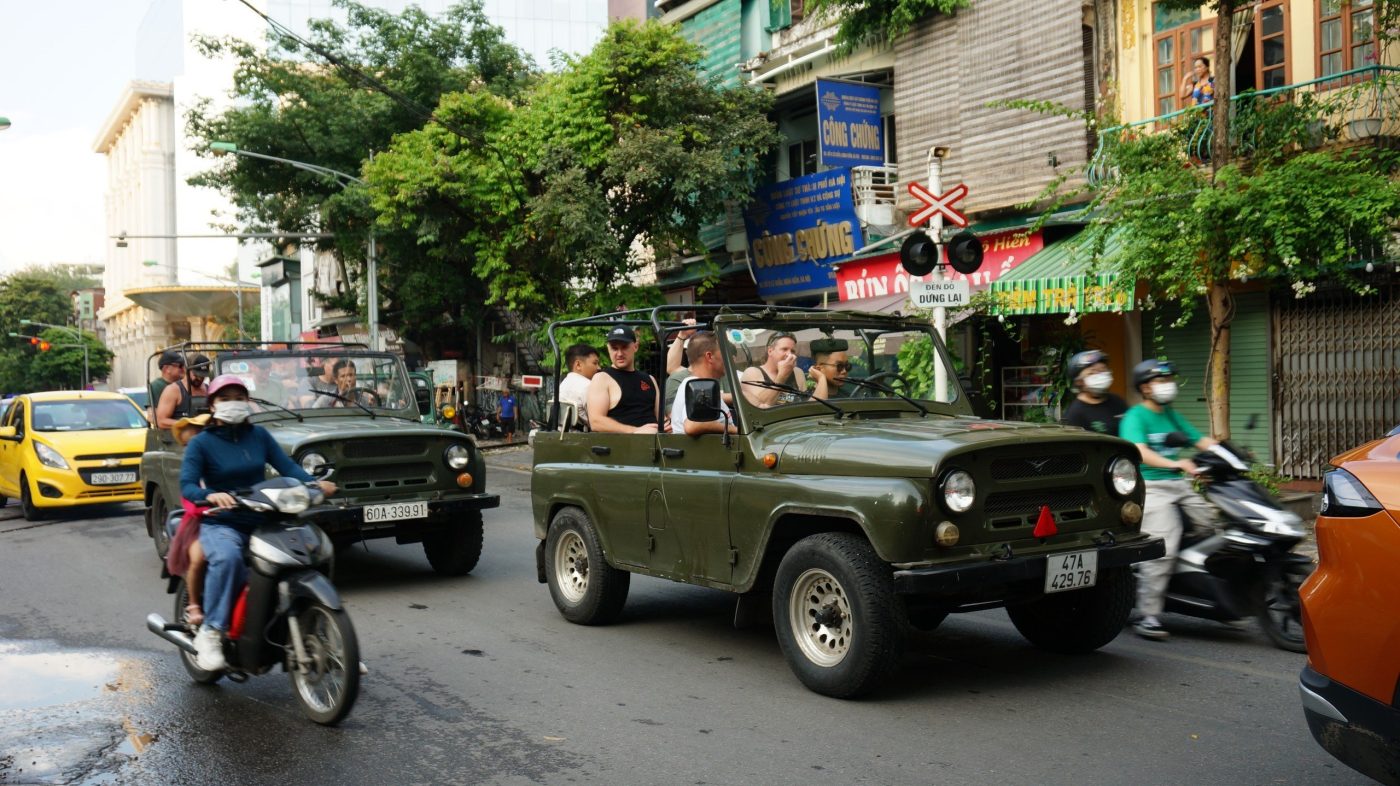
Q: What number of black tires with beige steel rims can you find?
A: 2